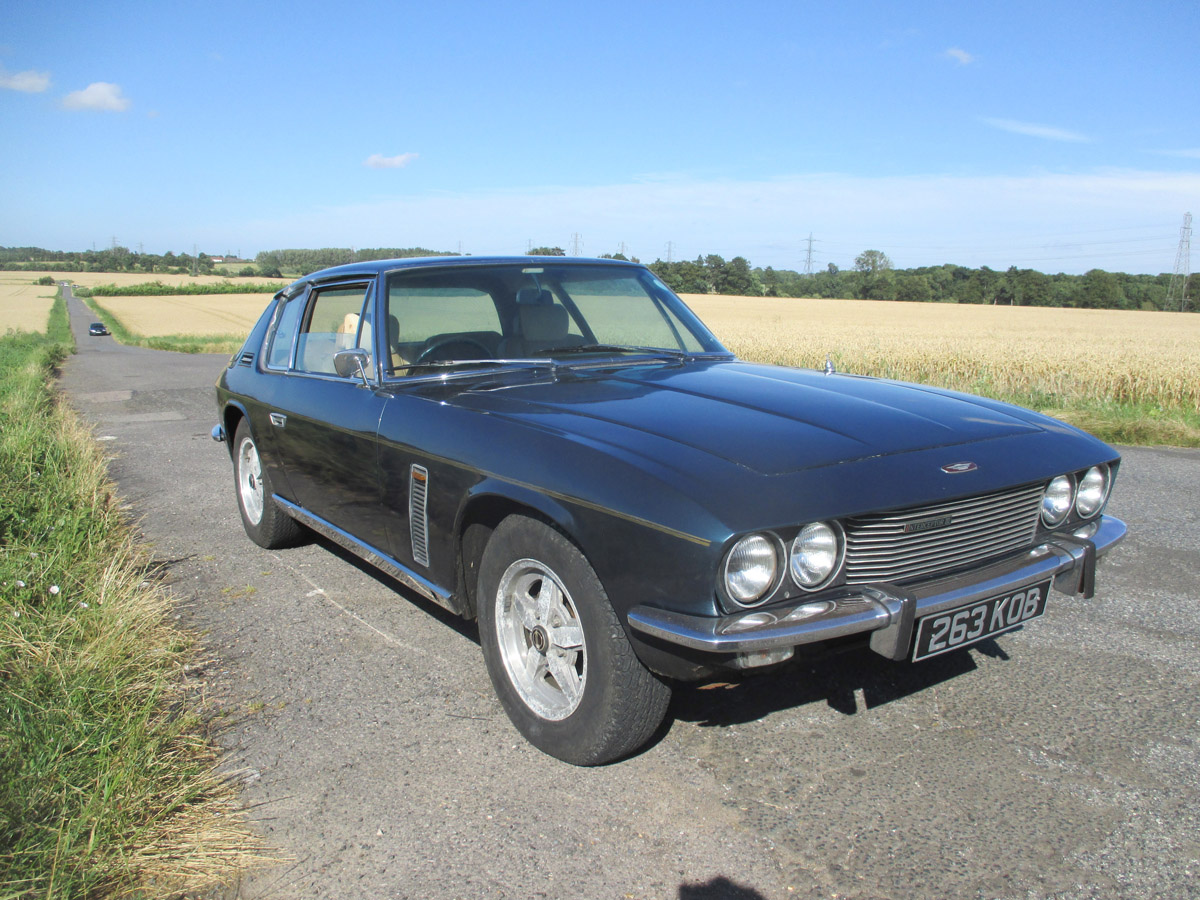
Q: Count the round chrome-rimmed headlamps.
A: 4